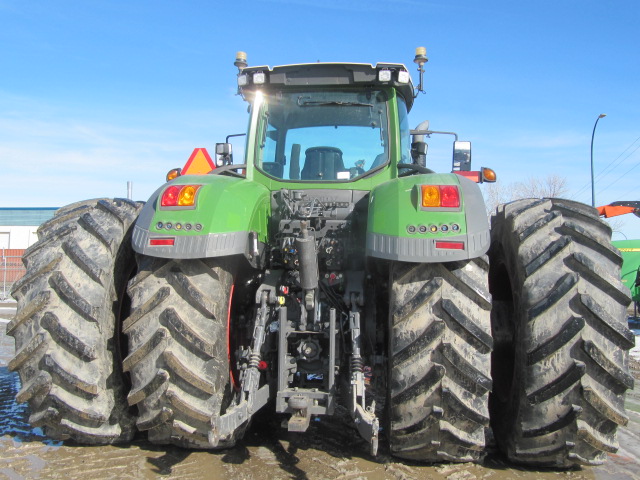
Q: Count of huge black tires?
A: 4